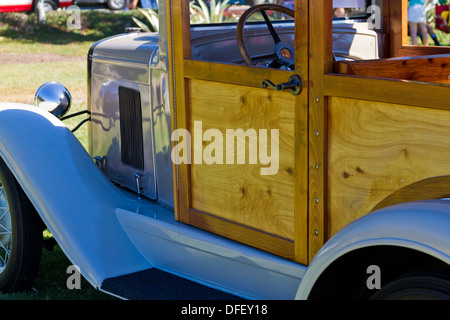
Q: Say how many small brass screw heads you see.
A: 5